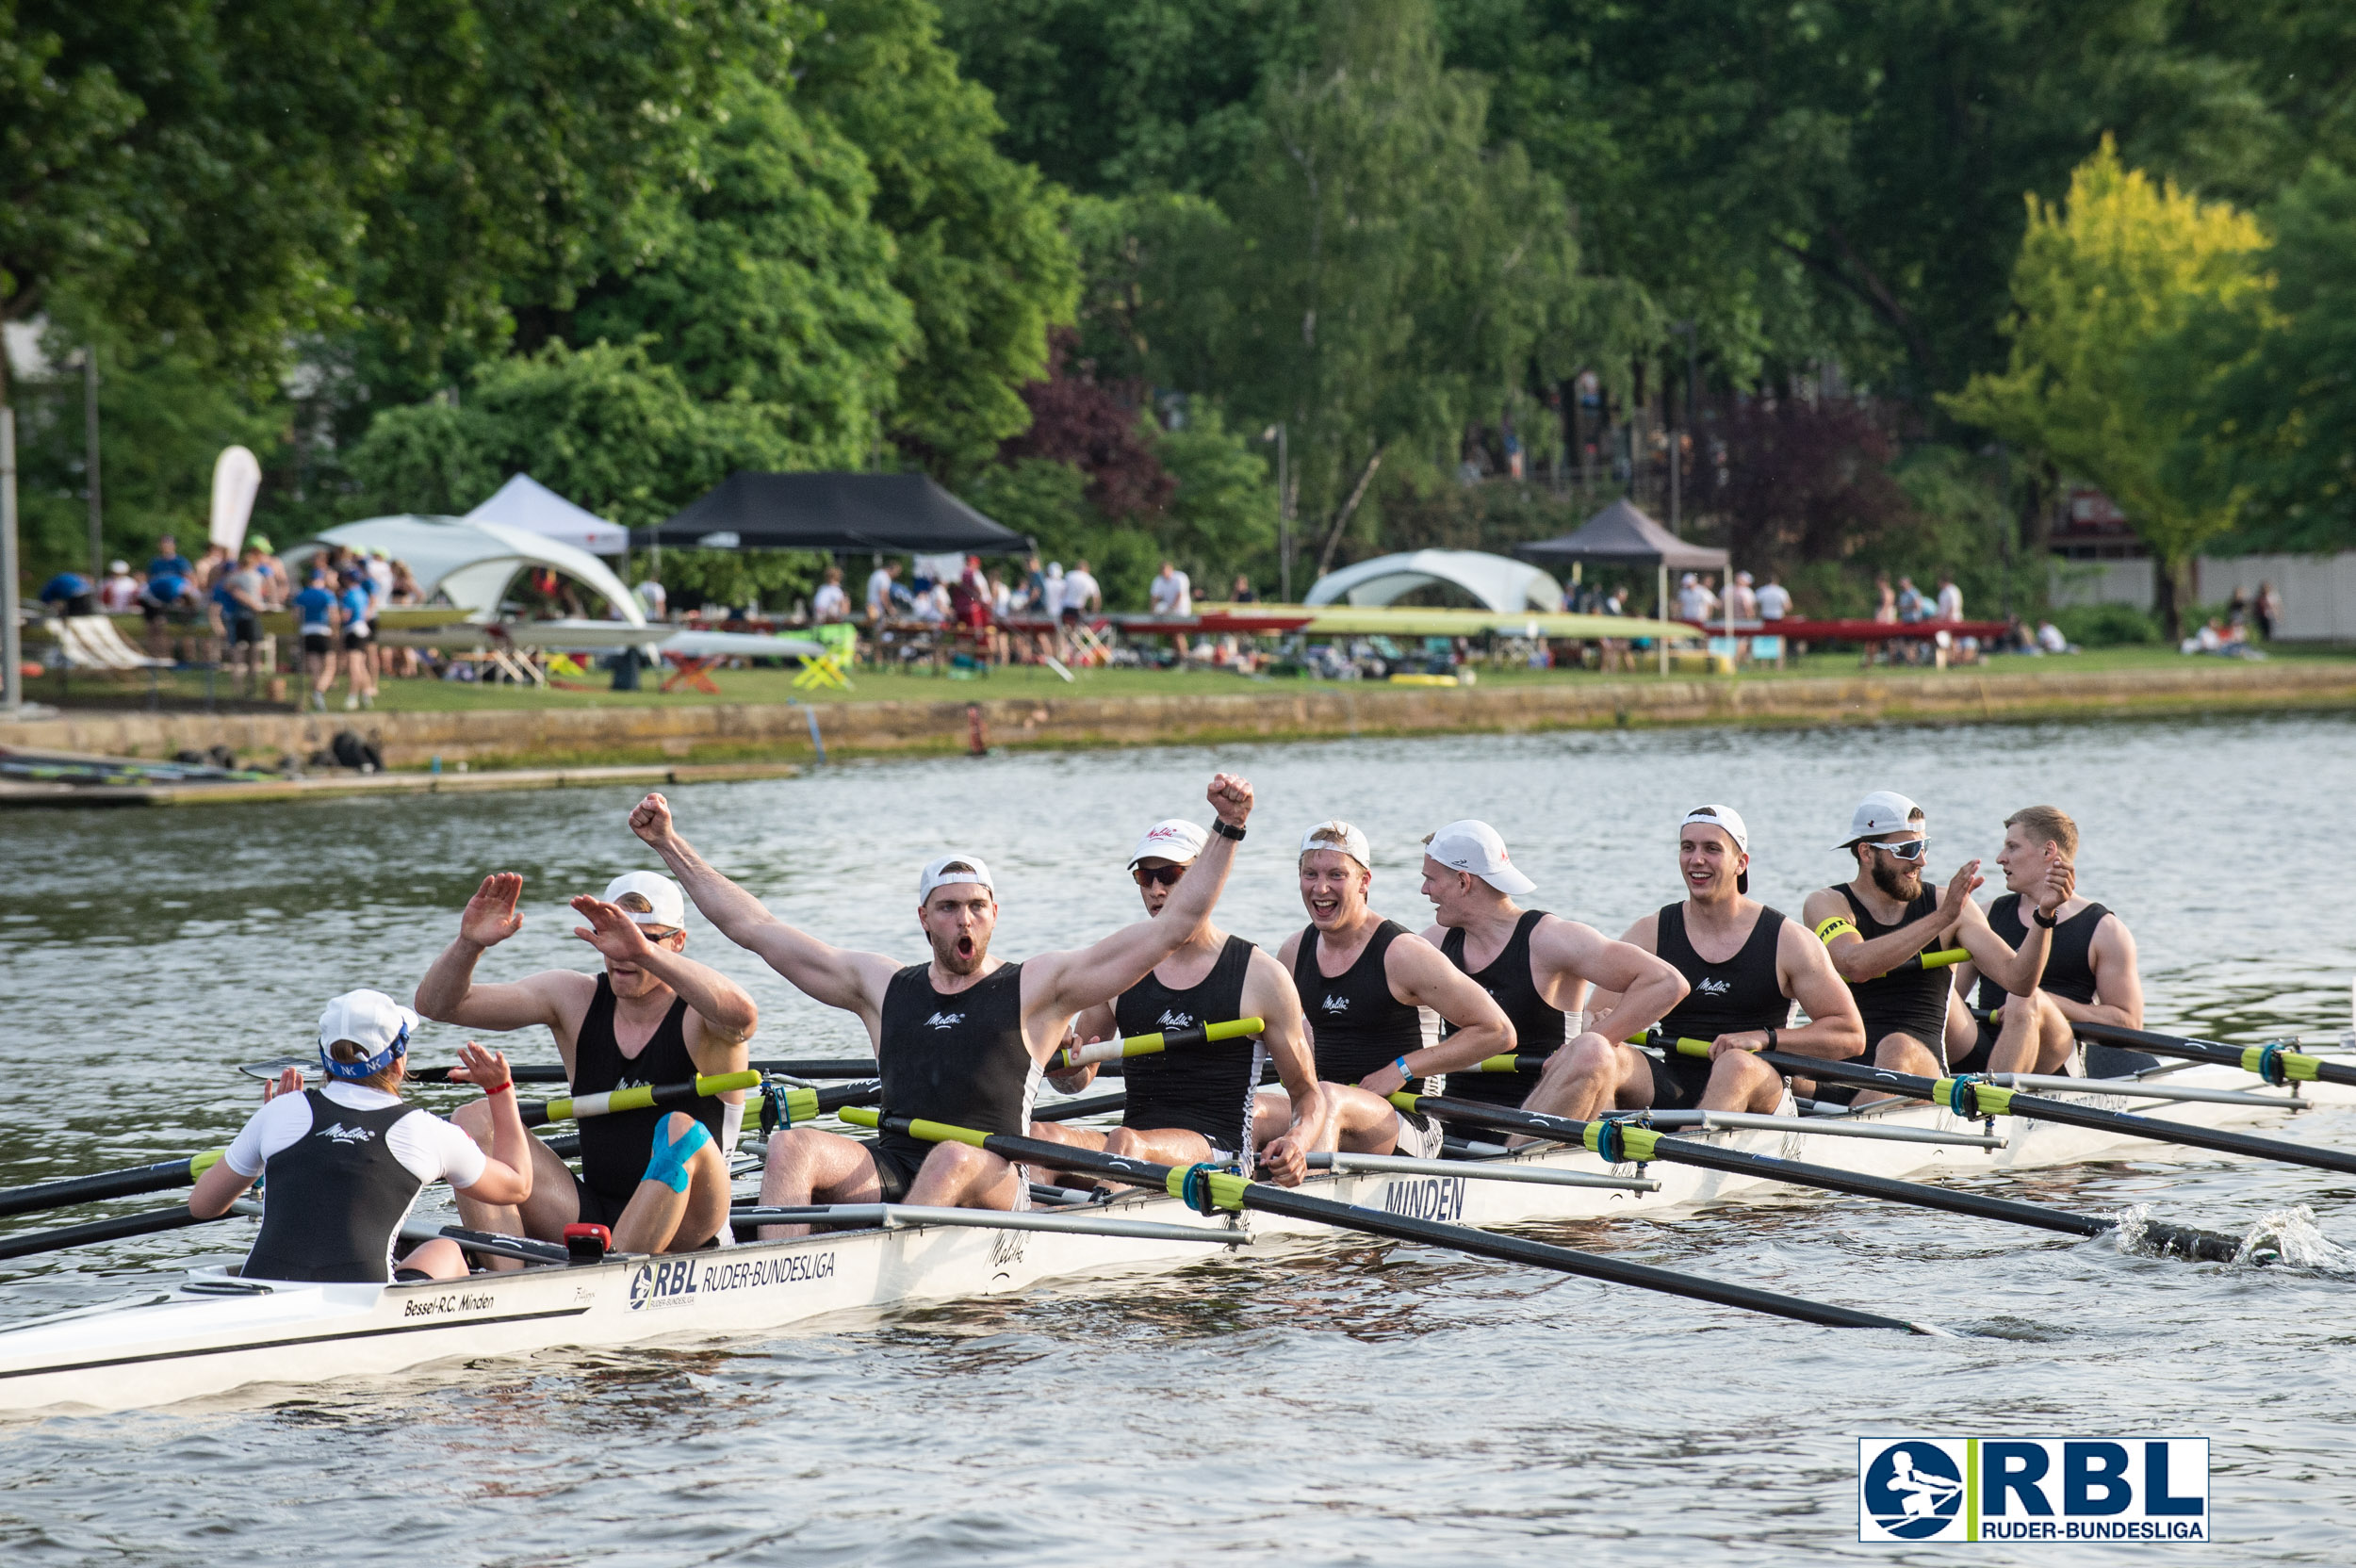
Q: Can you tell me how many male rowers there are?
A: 8